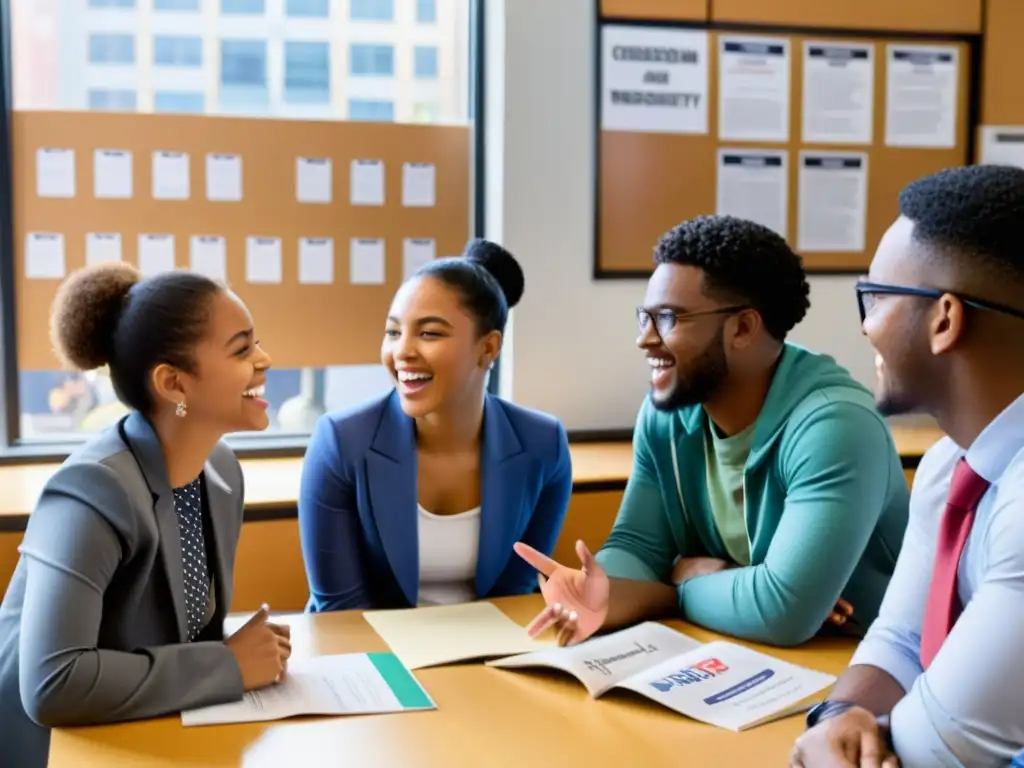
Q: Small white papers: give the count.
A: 15